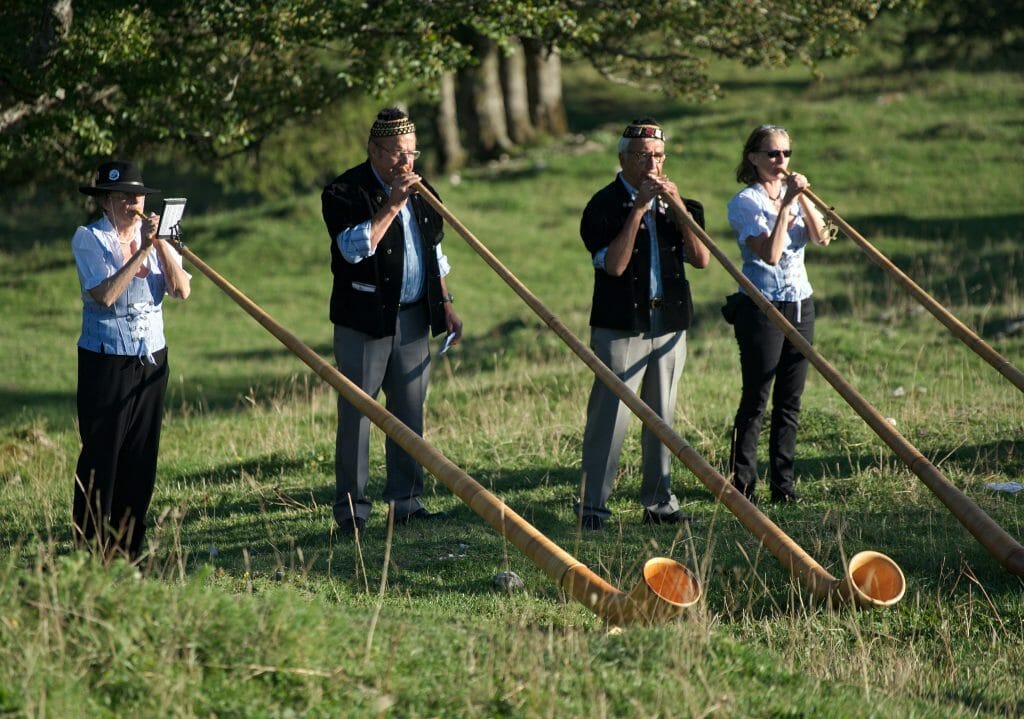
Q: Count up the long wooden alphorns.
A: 4